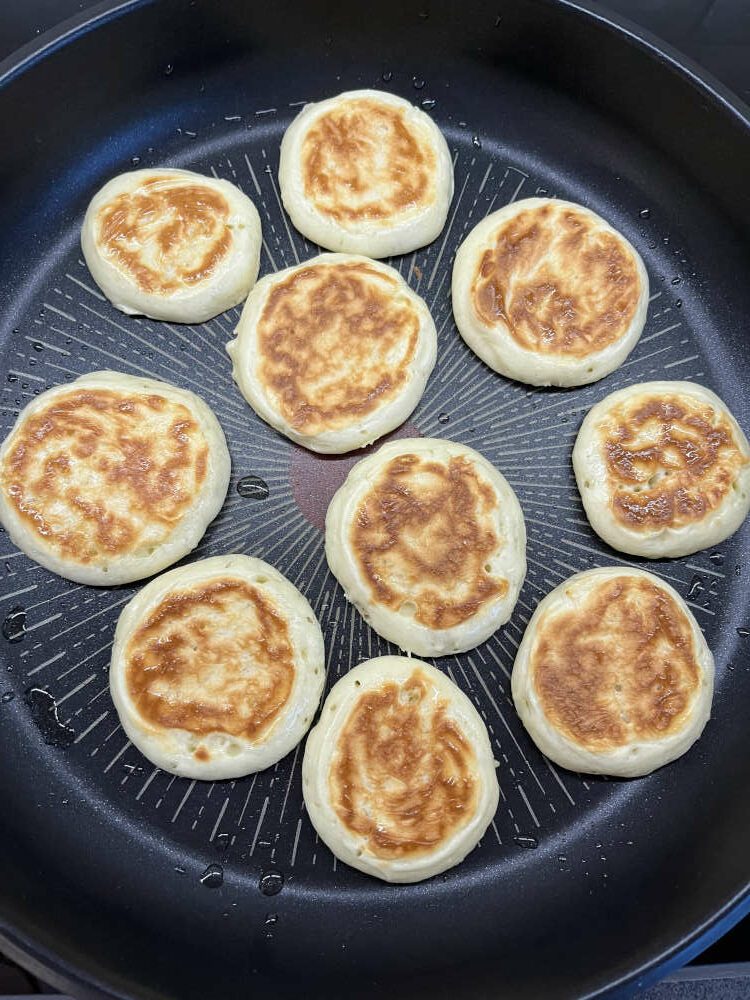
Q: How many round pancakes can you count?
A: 10